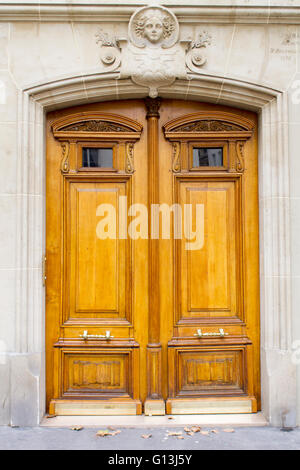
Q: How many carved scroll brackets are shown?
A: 4